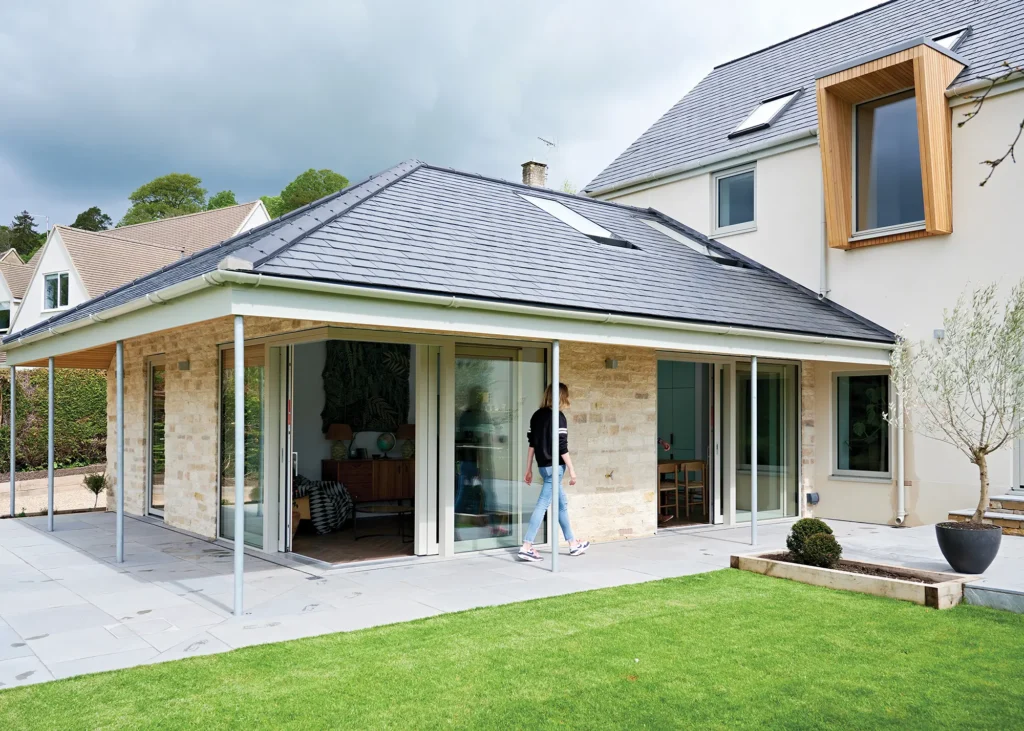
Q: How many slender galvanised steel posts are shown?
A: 6